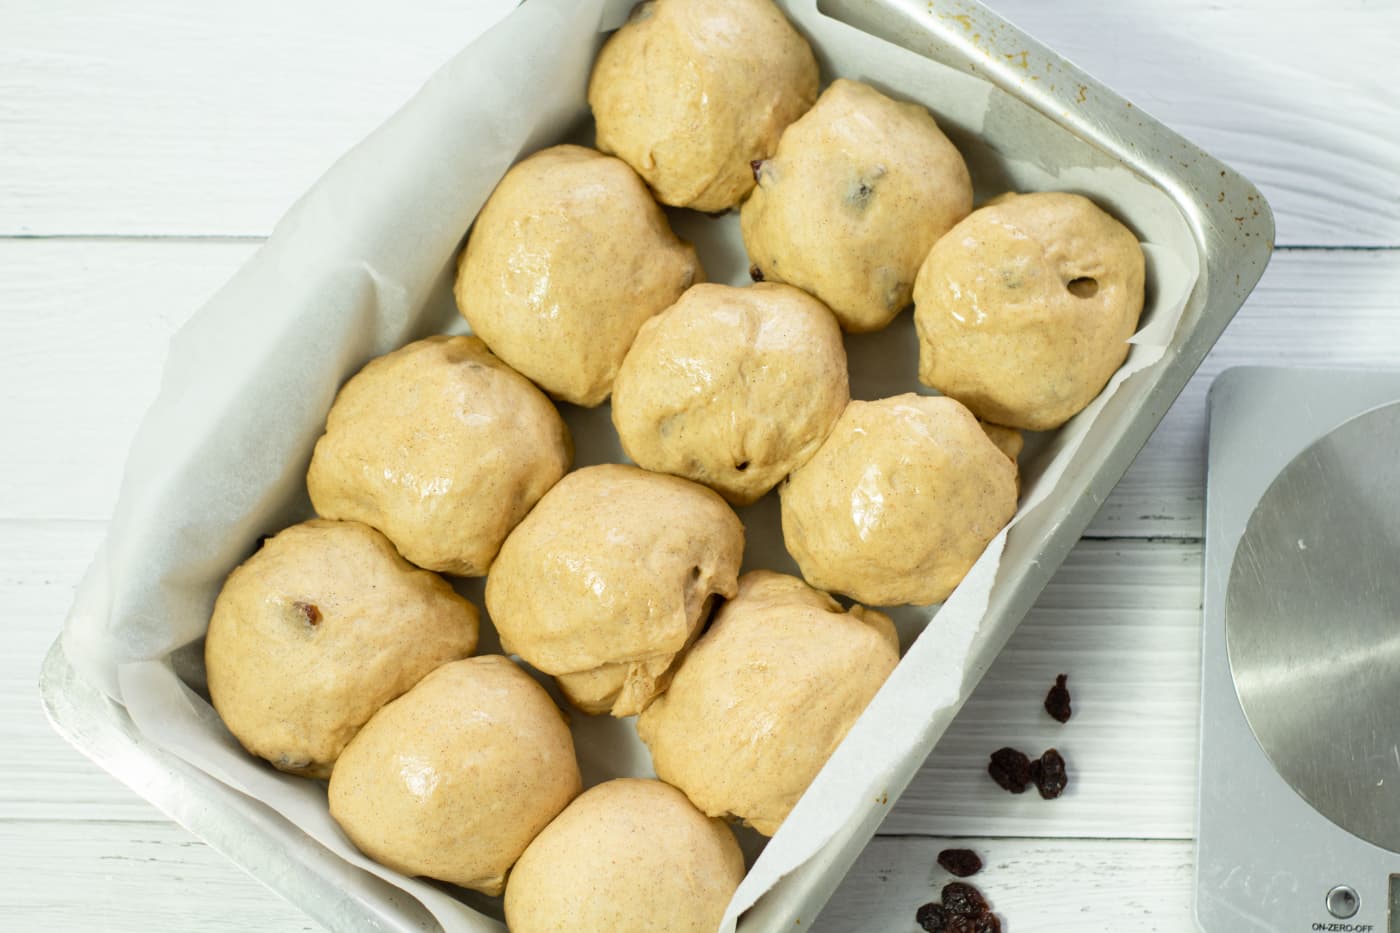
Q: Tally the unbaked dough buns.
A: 12